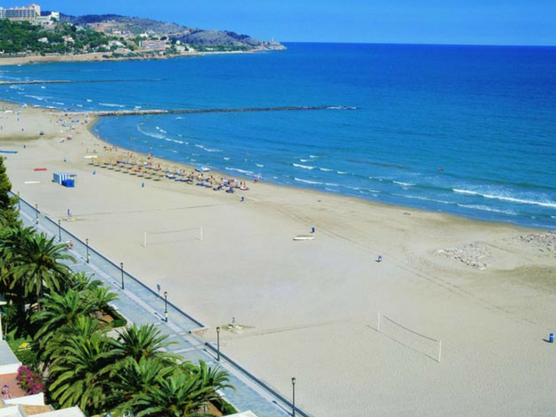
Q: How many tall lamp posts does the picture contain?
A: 8